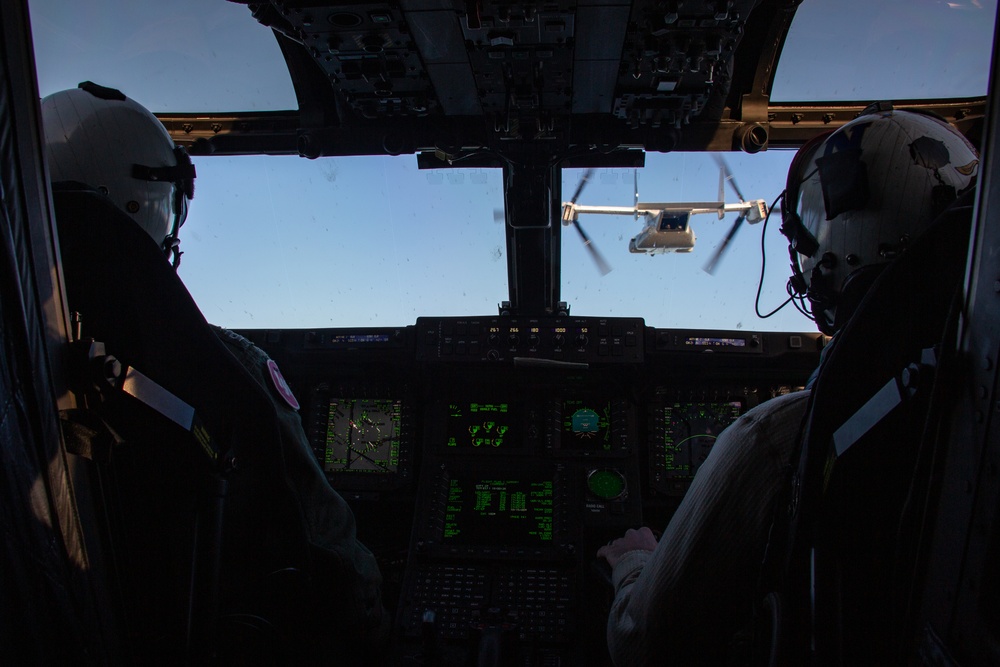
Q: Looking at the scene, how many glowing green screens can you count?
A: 6